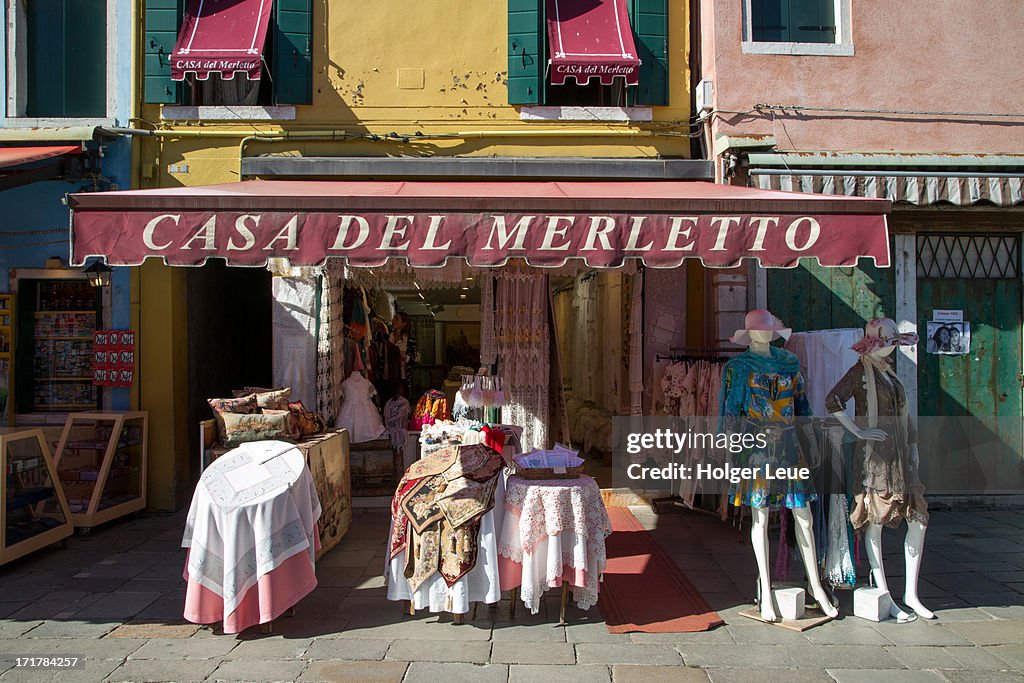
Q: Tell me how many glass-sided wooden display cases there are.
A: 2